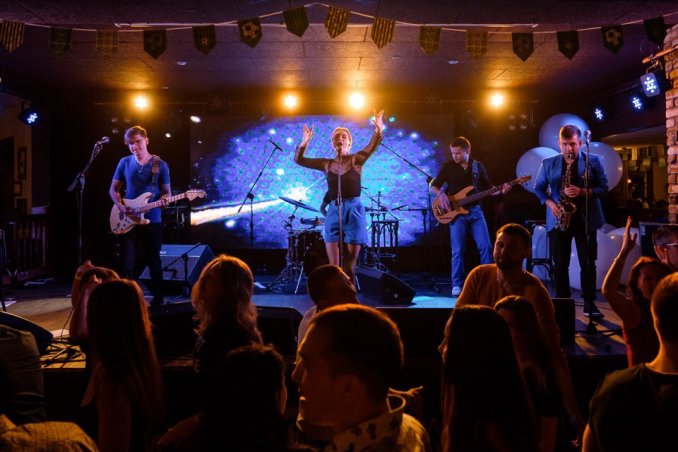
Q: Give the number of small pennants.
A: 15